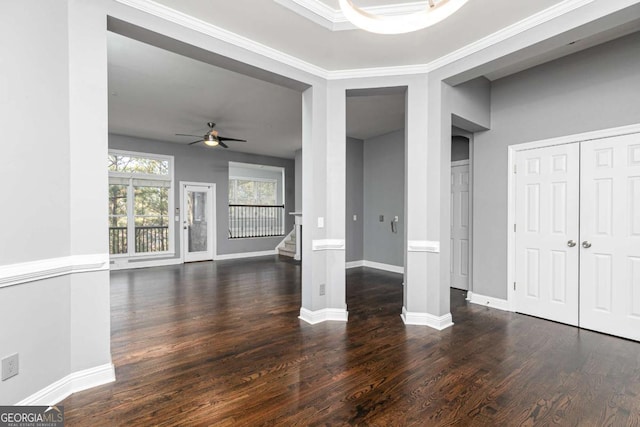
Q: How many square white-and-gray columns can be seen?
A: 2